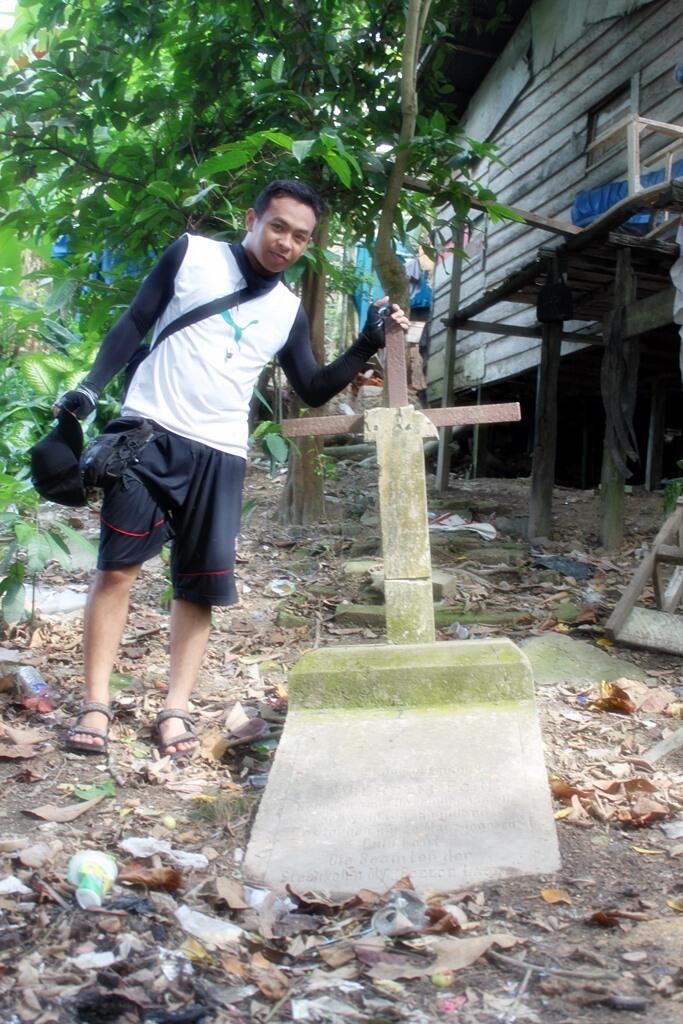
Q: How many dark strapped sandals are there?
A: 2